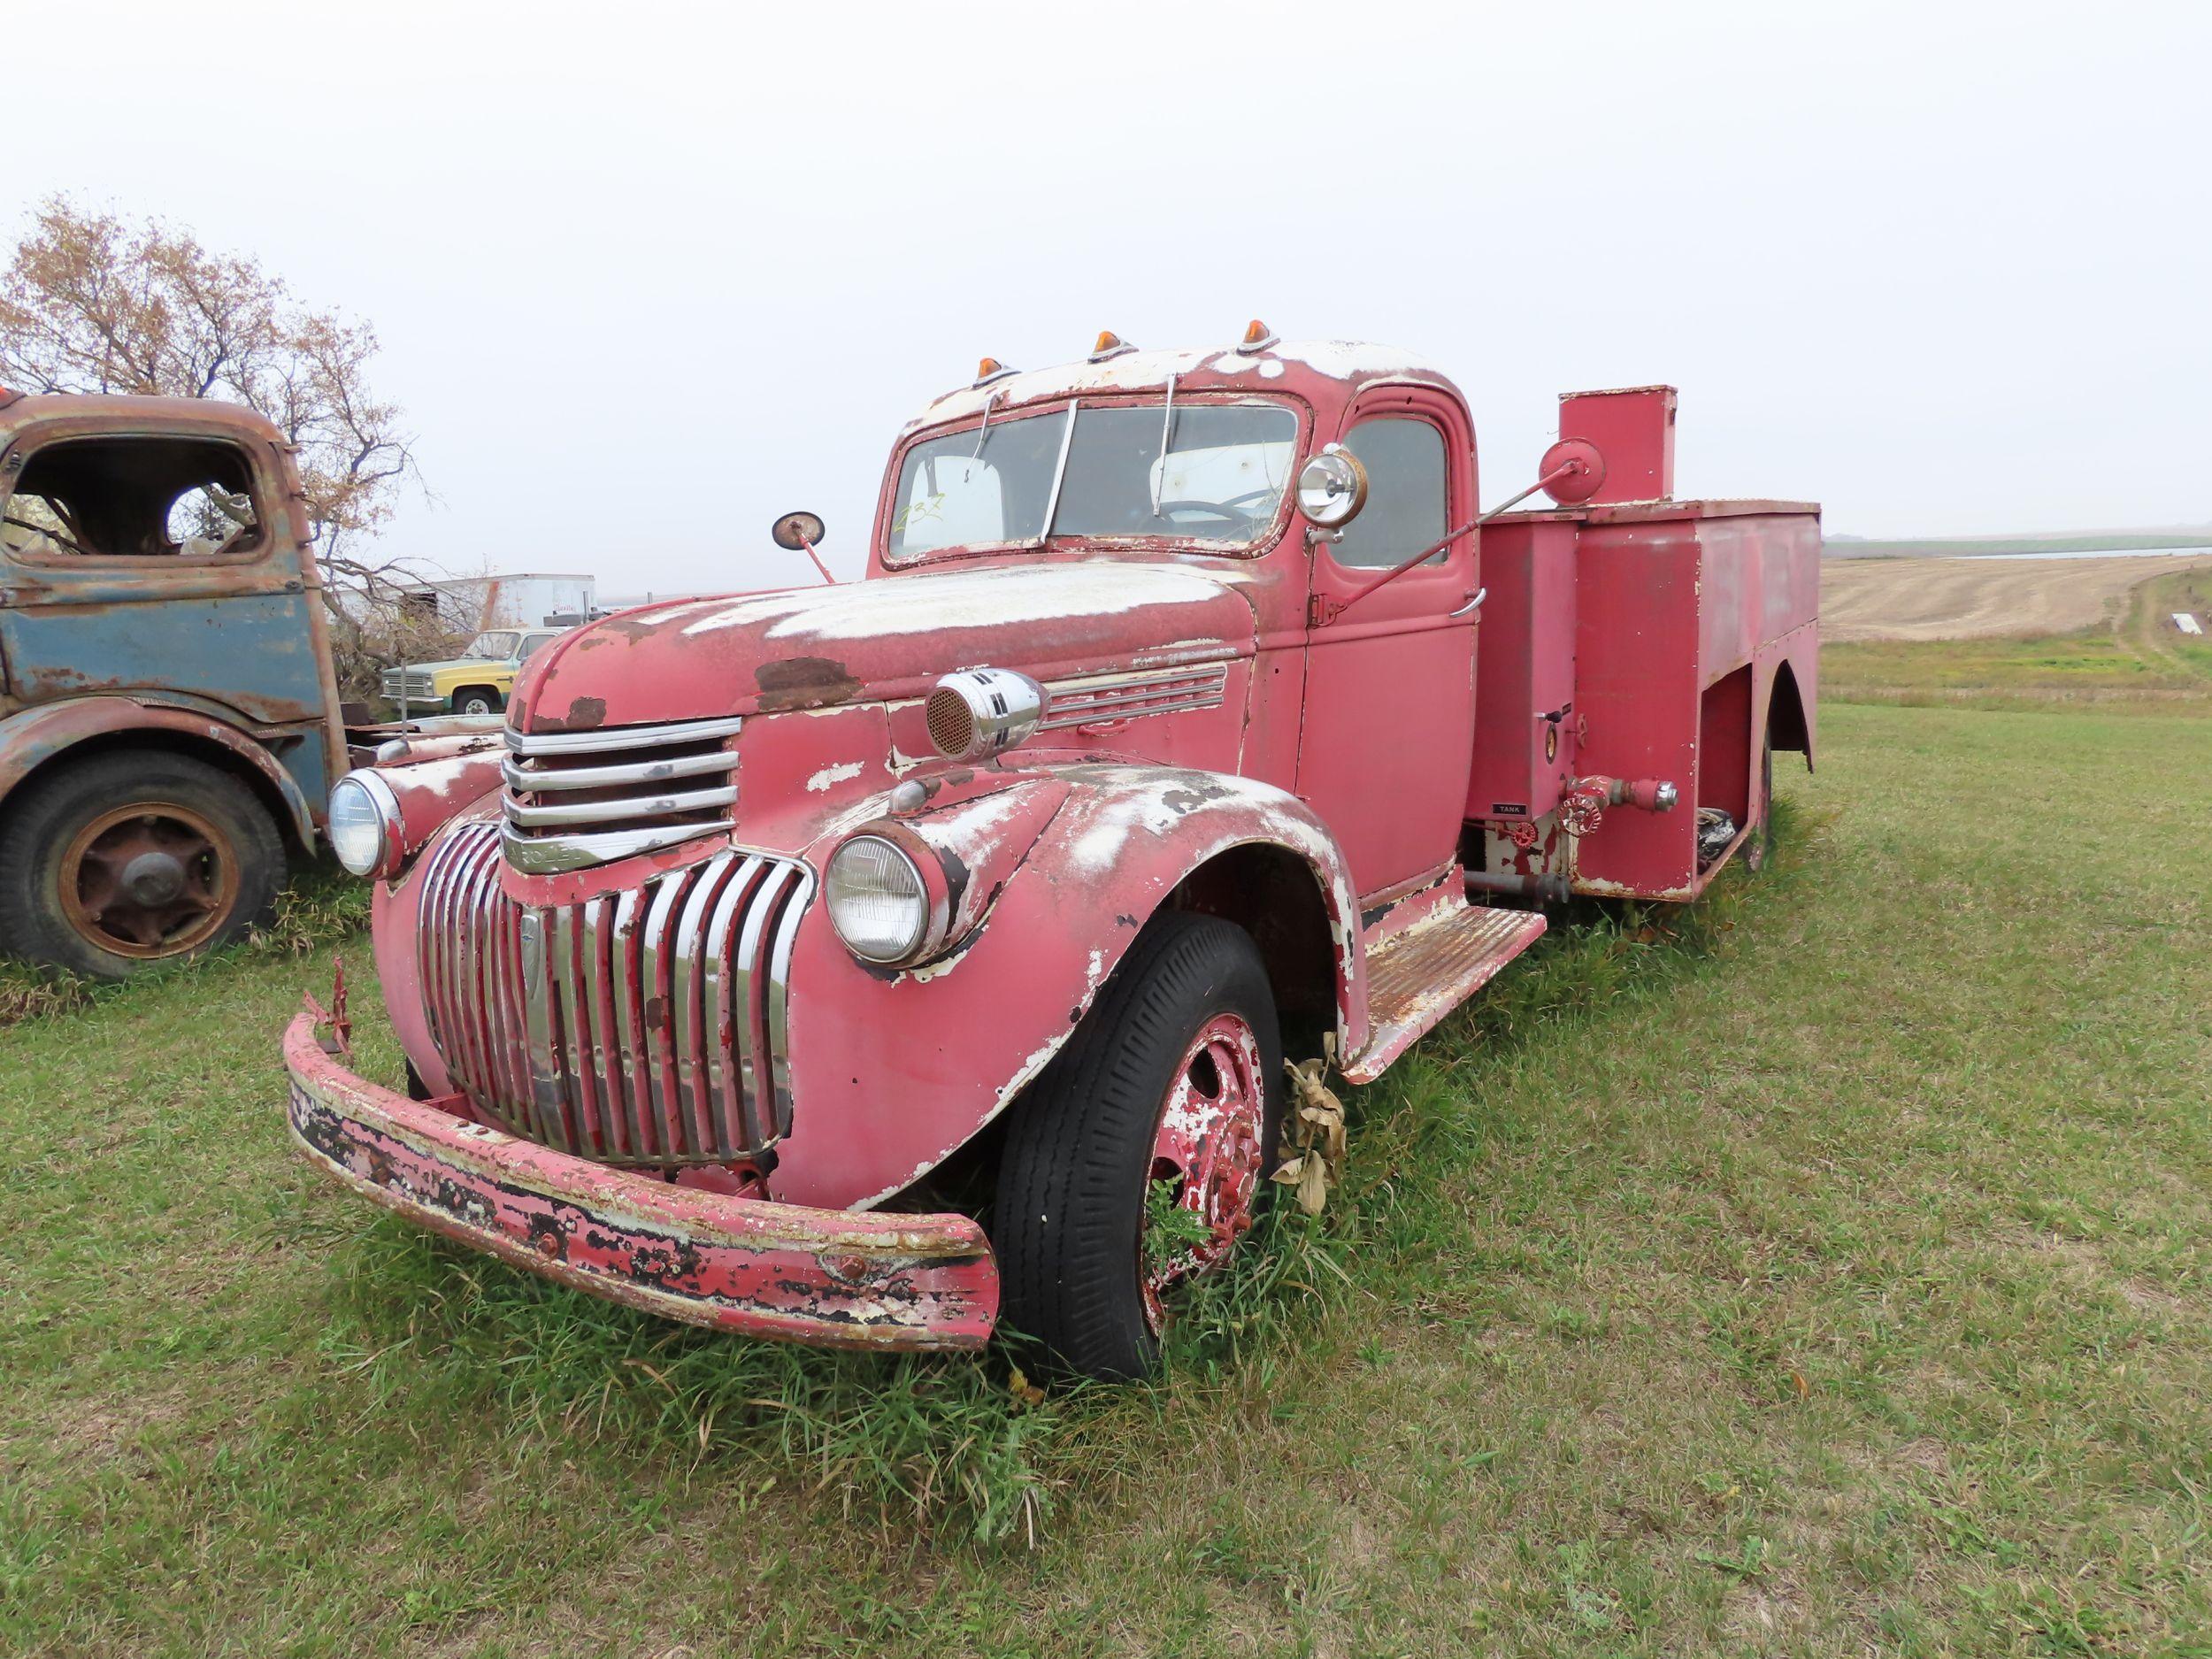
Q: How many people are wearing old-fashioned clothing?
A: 0